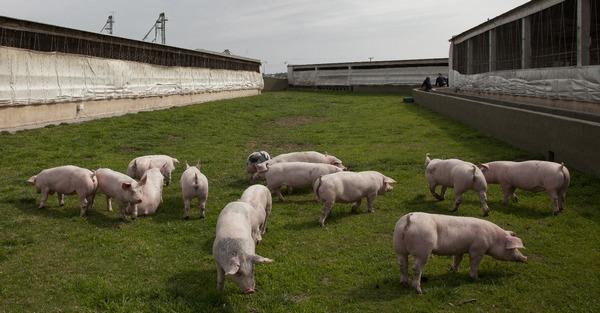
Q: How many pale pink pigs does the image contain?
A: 13